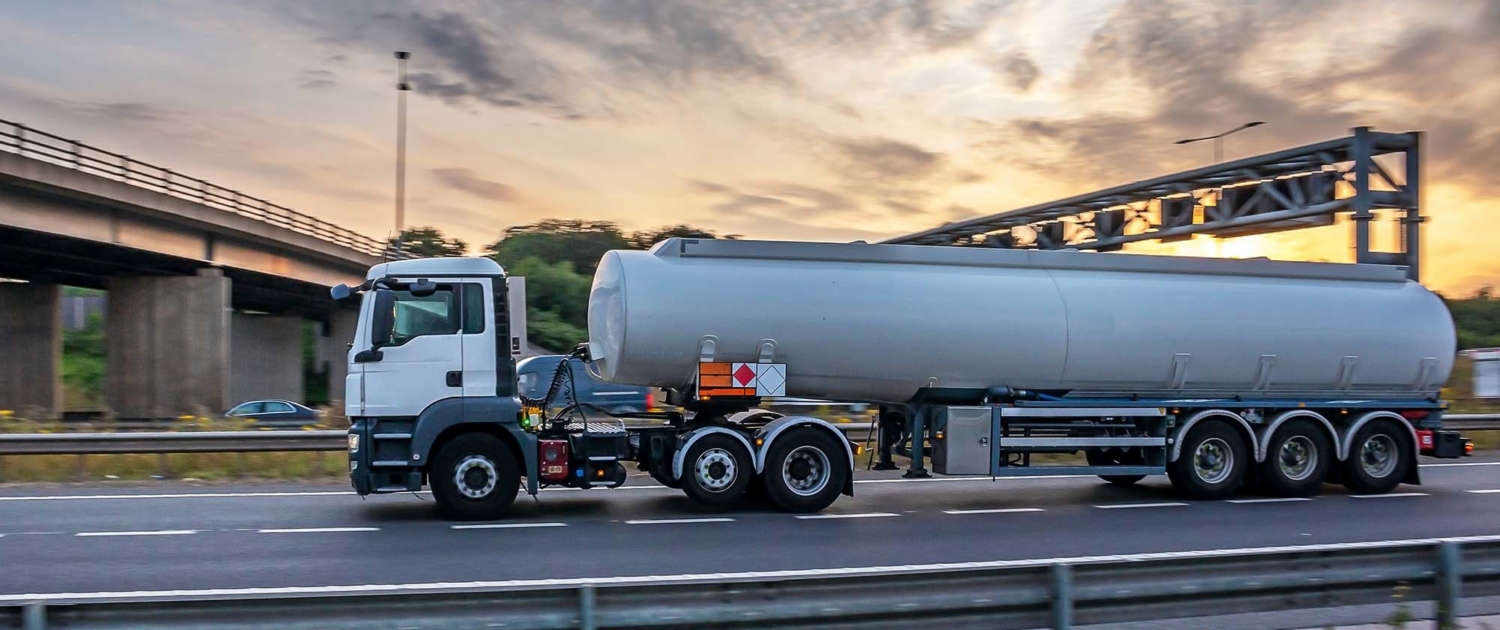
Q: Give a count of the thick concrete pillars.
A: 4